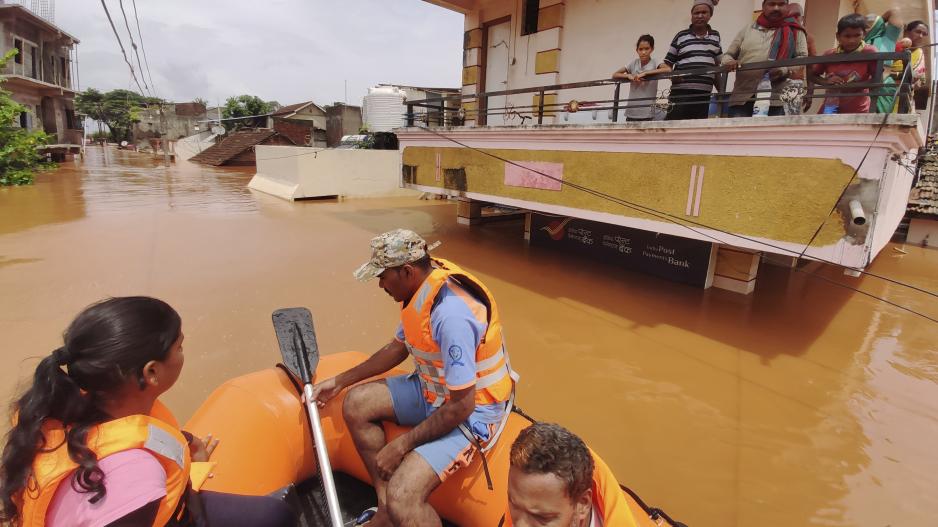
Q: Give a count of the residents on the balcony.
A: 7